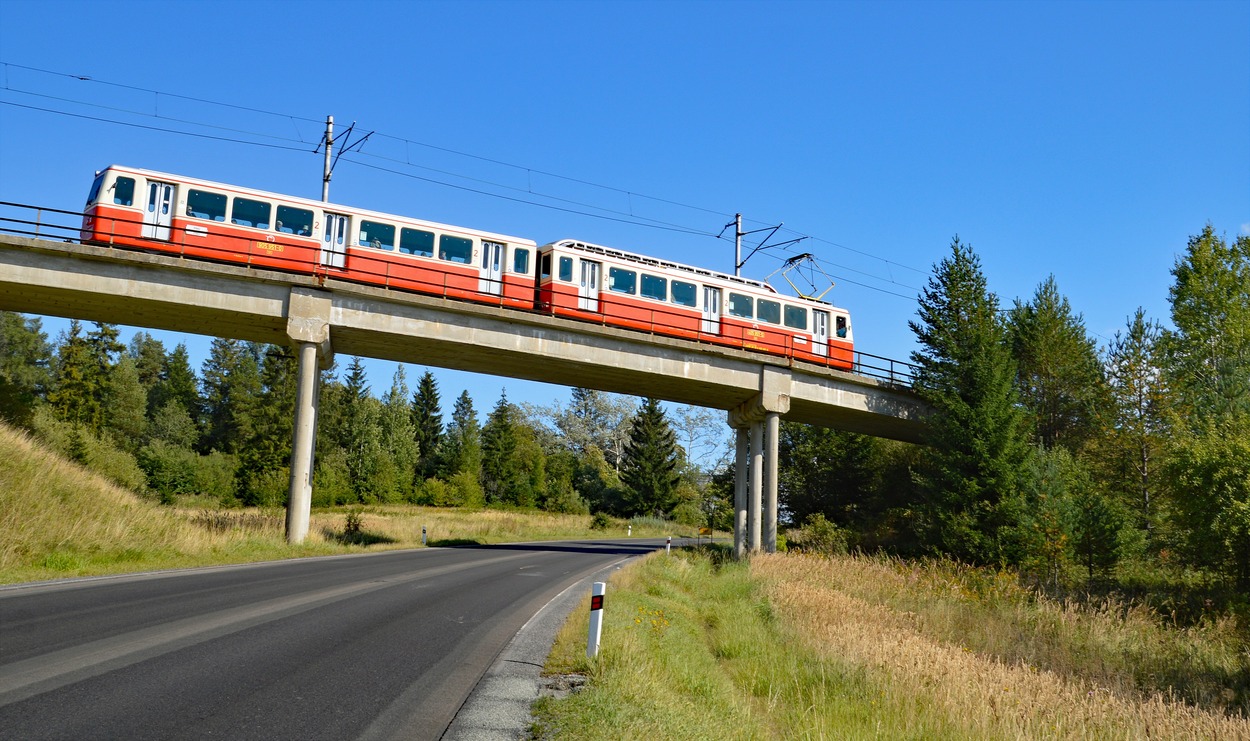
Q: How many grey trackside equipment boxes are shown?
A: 0